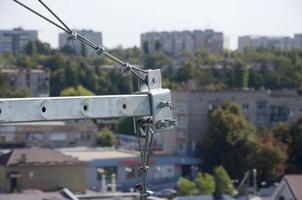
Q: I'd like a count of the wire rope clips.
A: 5